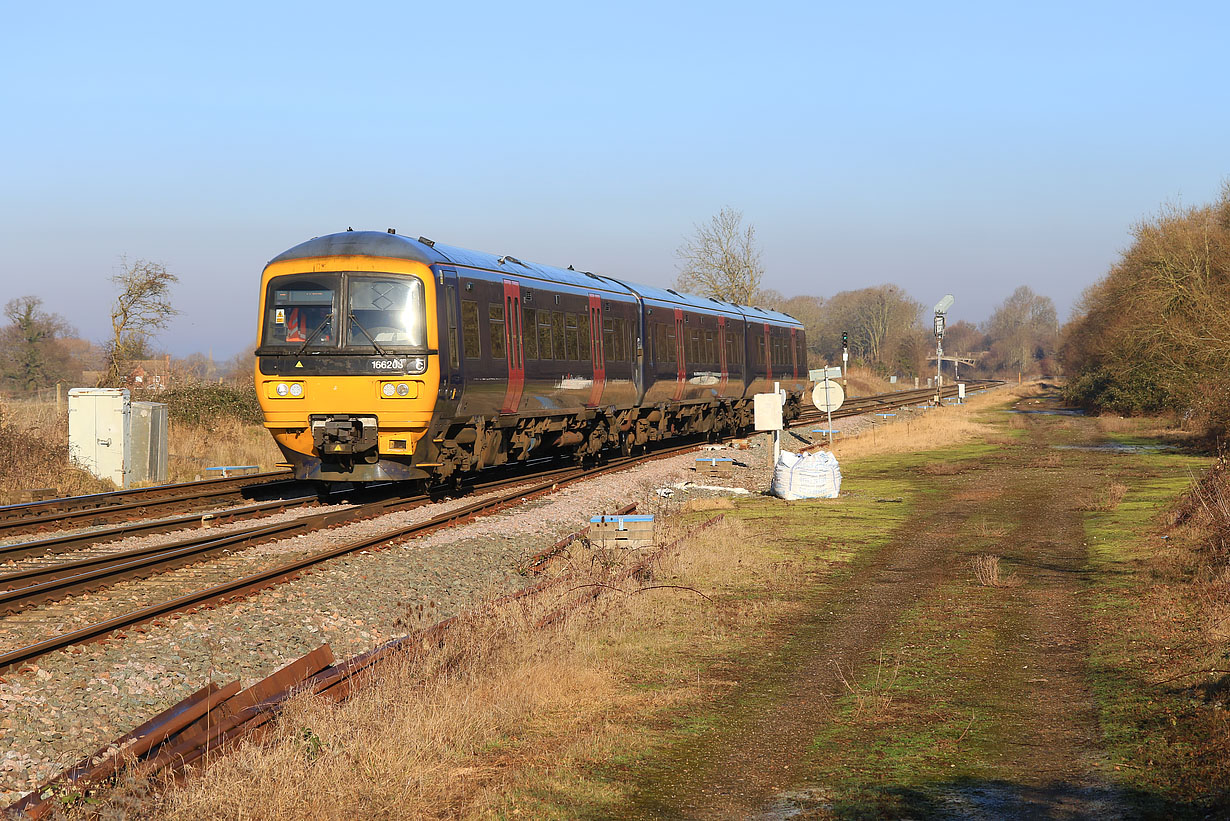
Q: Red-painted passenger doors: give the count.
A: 6